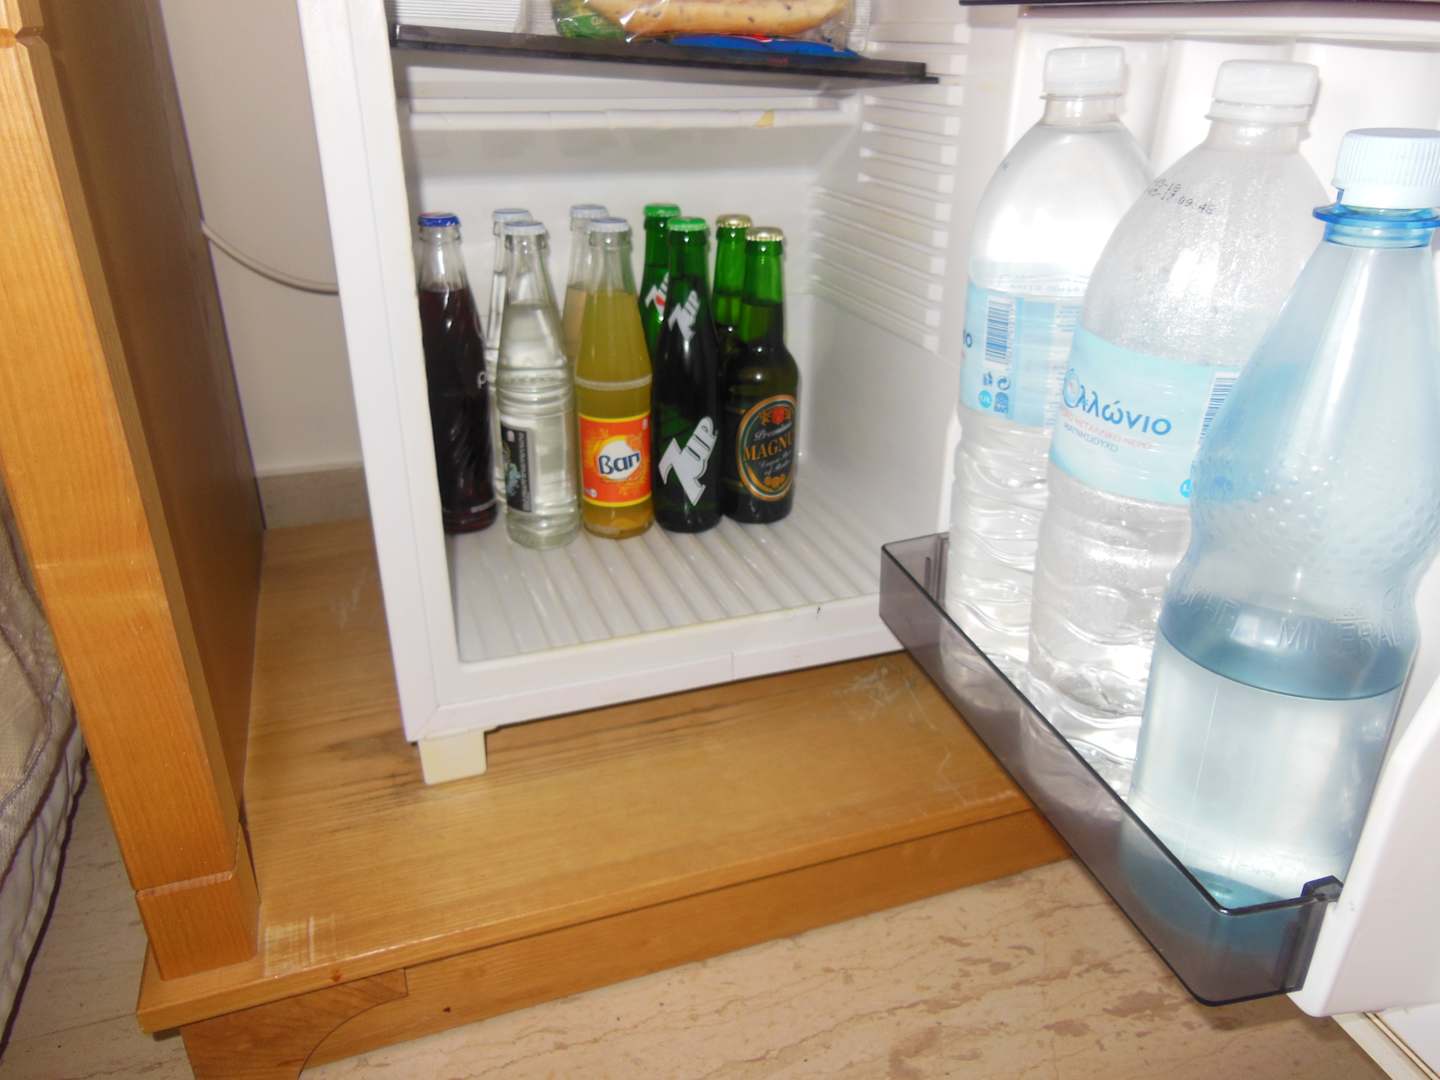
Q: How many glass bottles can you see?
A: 9